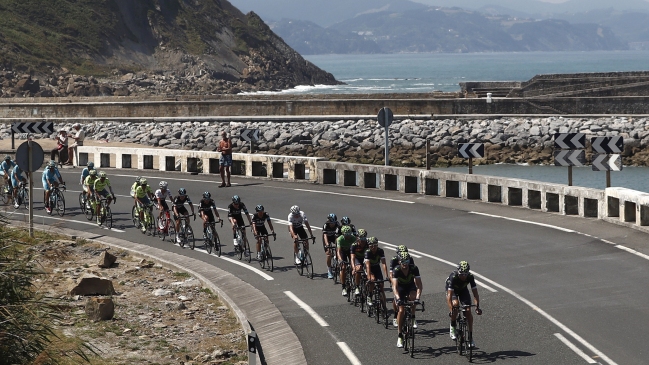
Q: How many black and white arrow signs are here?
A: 7